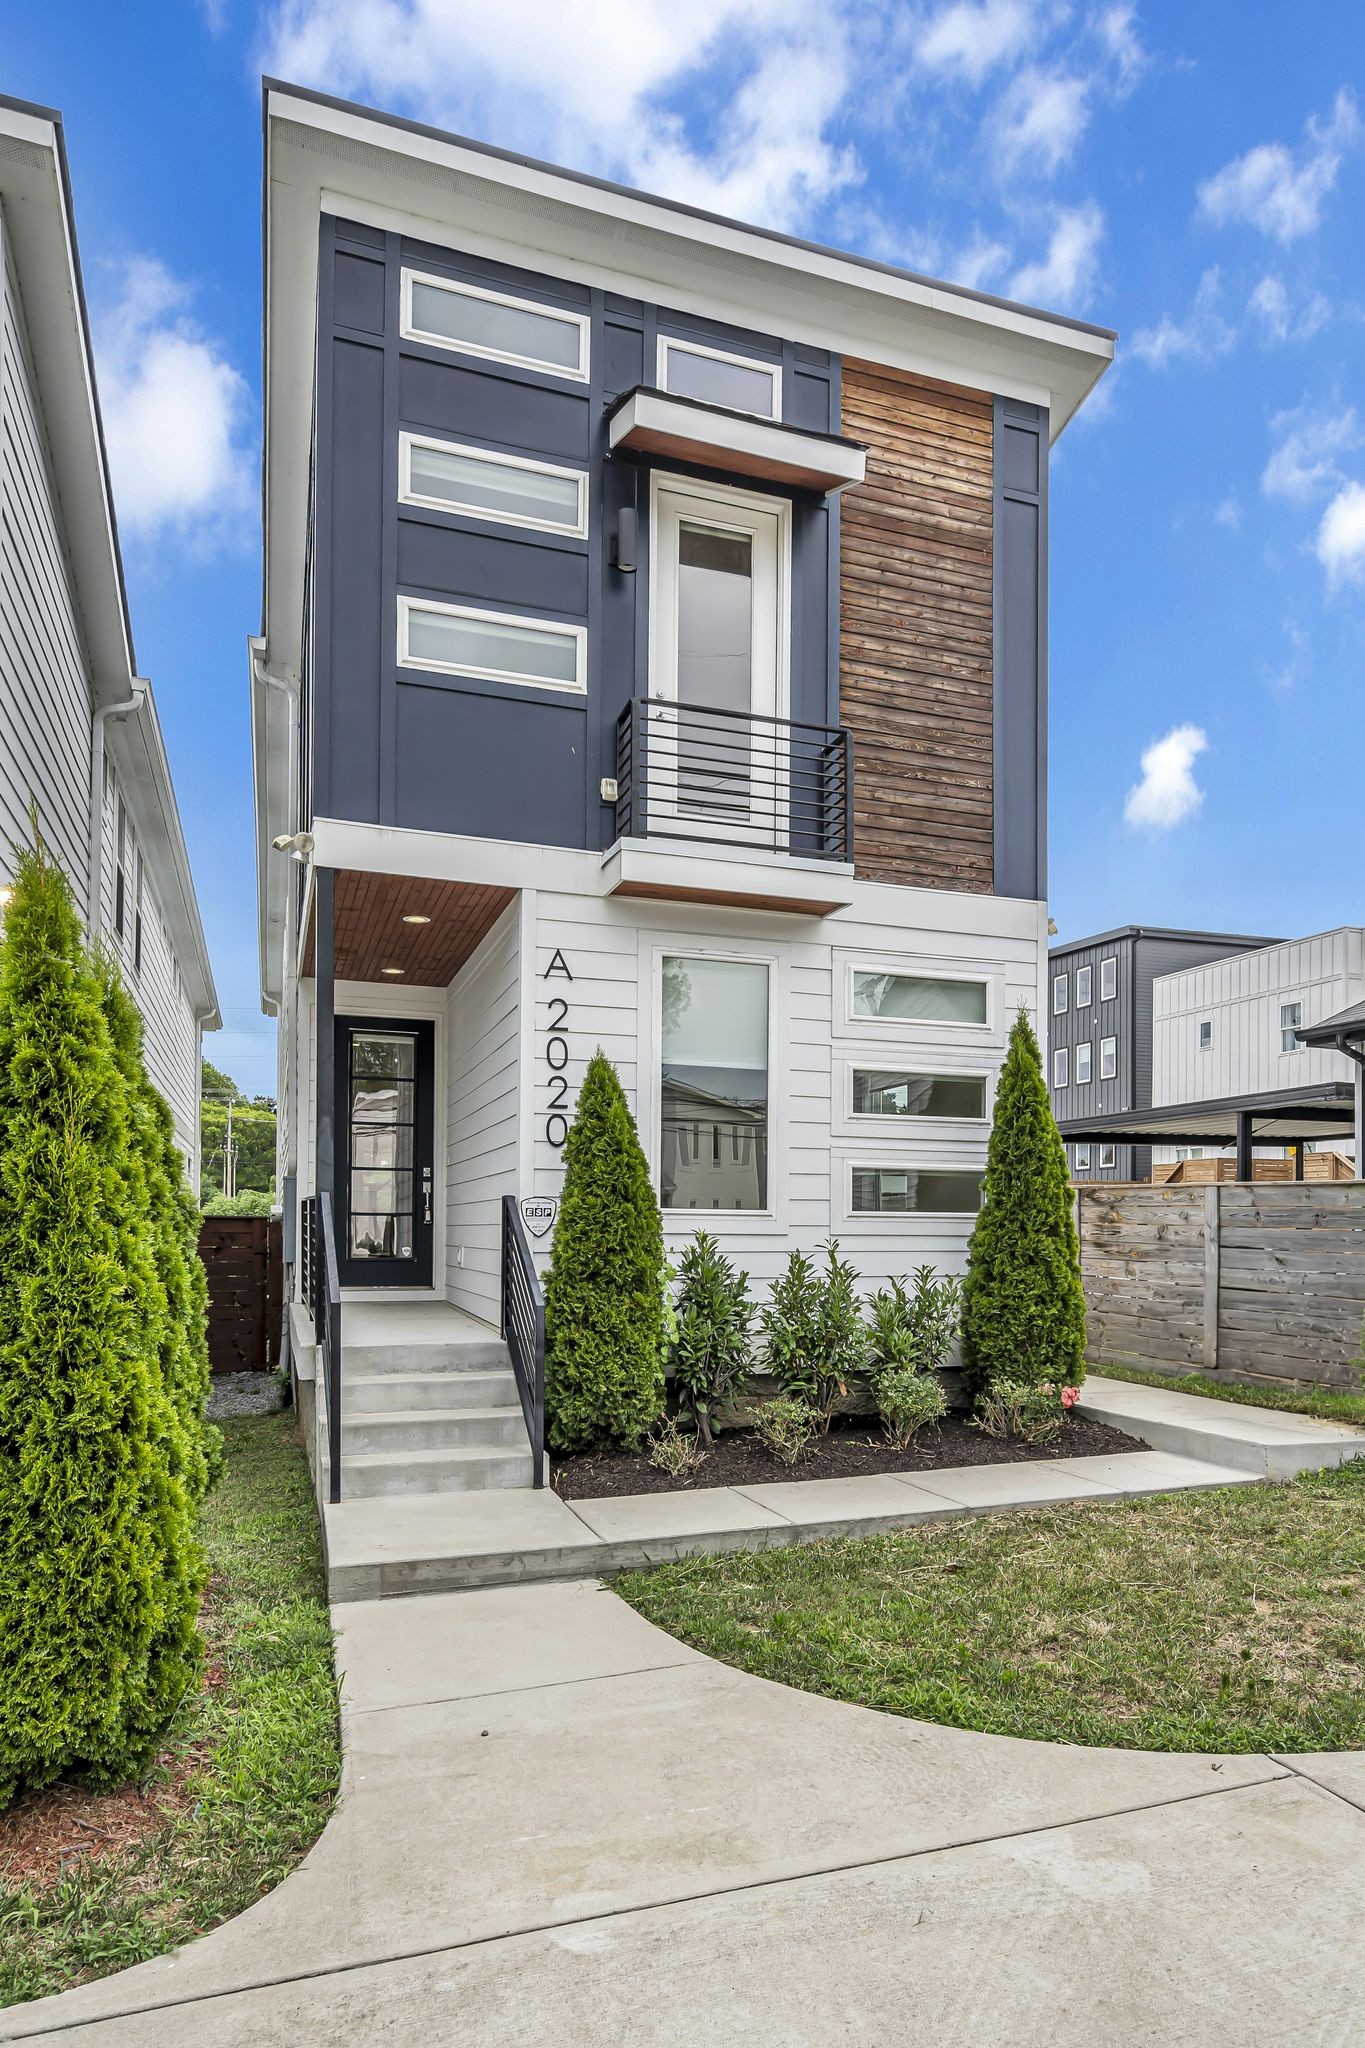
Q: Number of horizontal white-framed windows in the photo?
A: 7